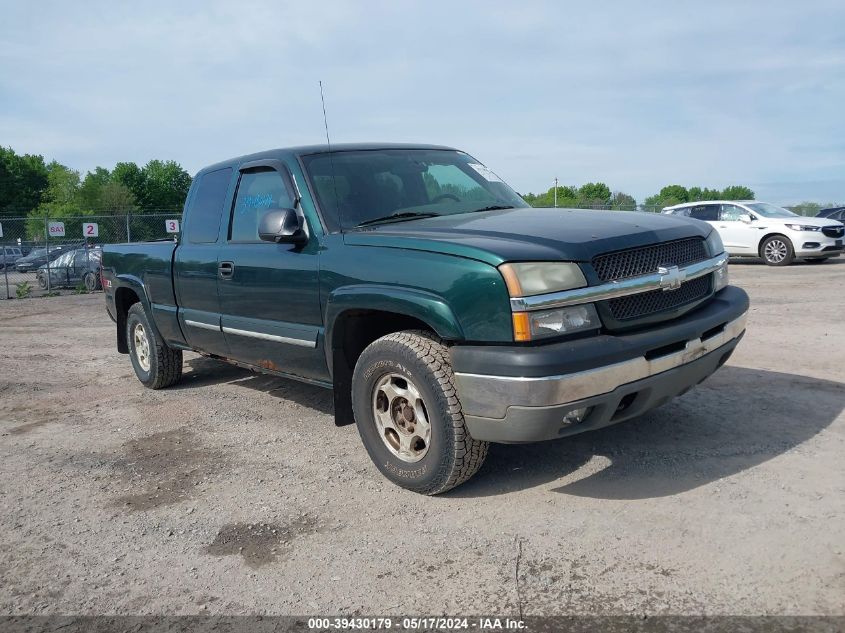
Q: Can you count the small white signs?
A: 3